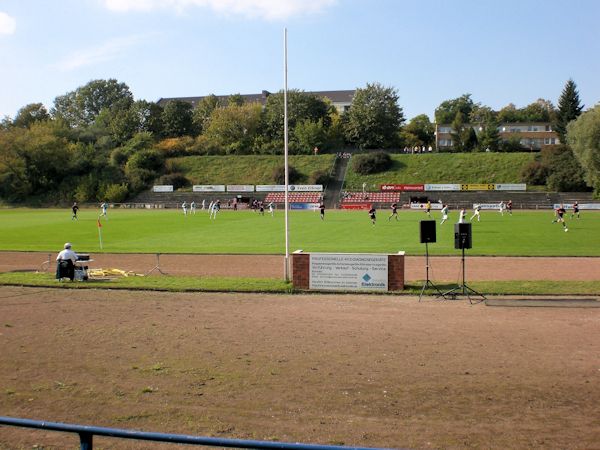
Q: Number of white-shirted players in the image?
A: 11